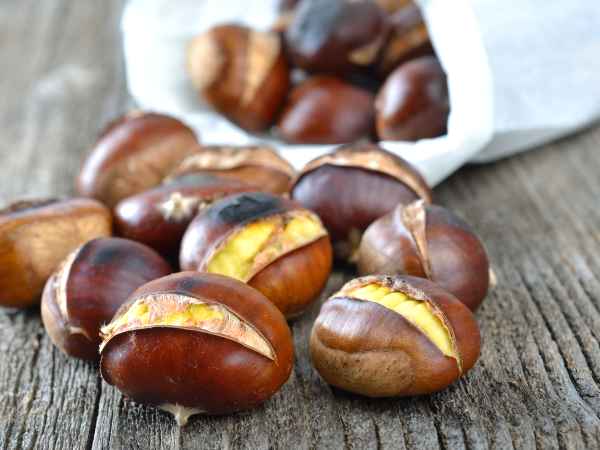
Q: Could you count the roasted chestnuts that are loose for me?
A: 10